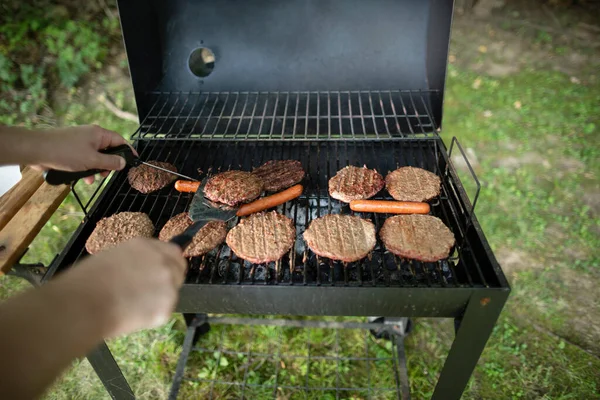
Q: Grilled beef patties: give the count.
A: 10